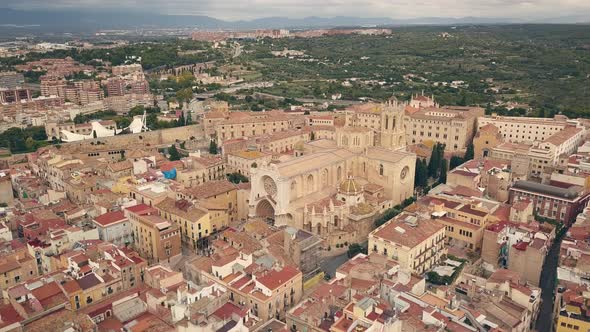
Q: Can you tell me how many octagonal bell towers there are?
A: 1